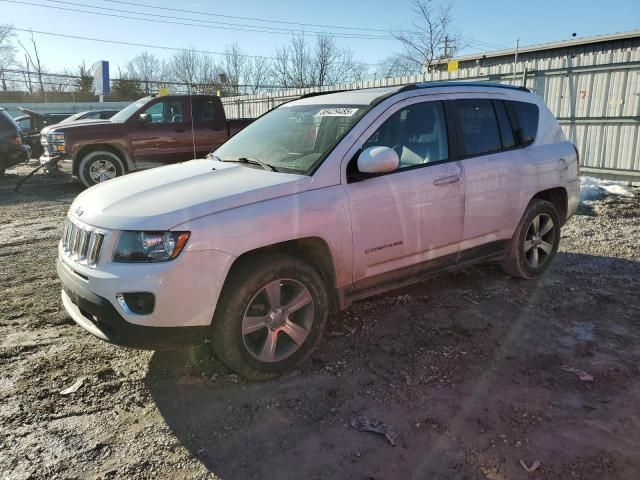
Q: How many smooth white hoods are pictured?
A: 1